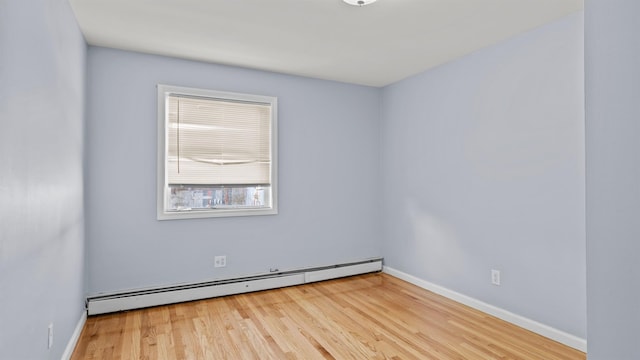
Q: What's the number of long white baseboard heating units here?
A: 1